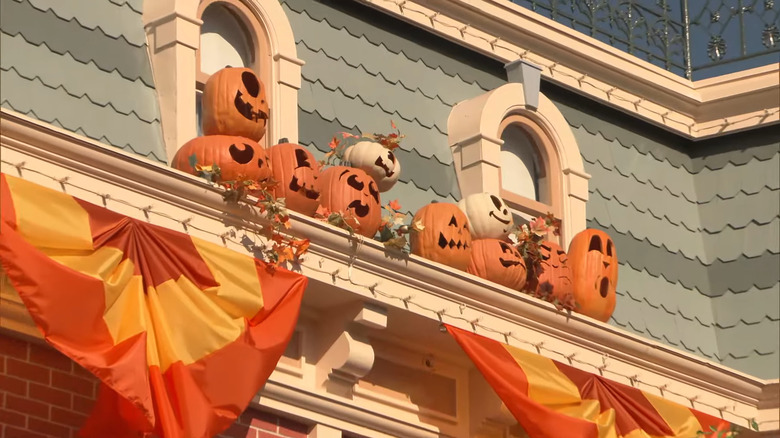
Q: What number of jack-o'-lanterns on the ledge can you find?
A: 10